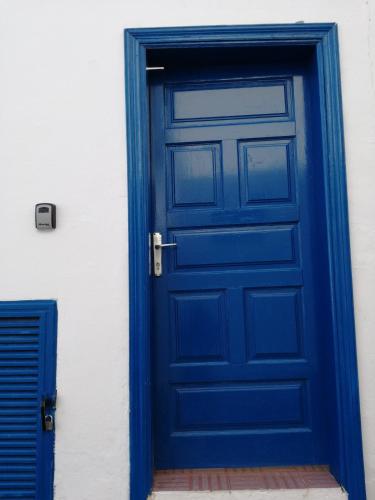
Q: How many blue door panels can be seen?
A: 7